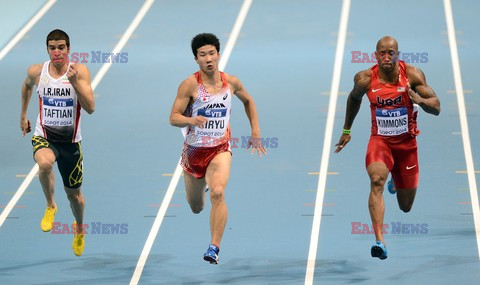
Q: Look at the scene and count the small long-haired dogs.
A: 0